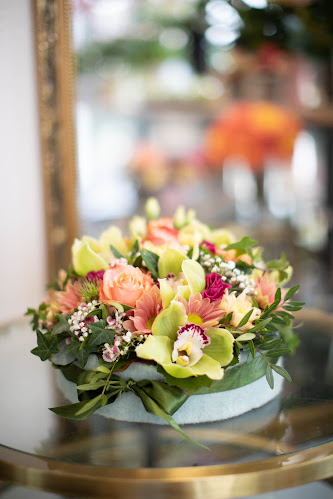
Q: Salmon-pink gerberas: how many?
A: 4